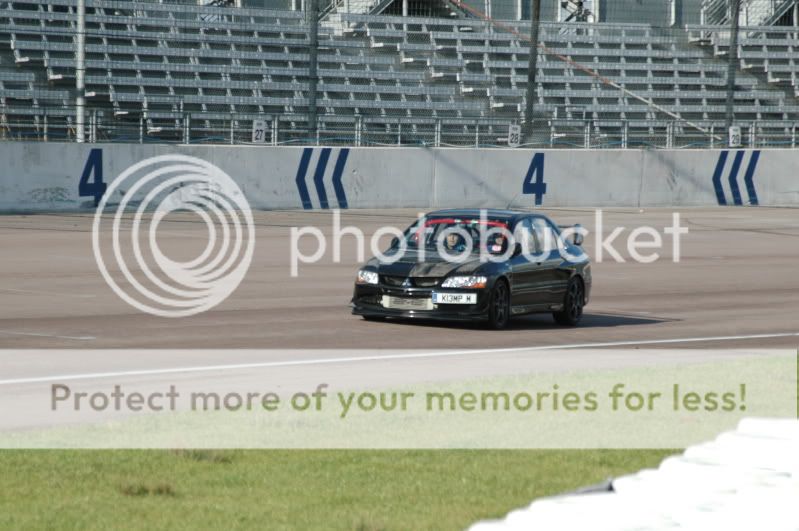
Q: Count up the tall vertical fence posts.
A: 4